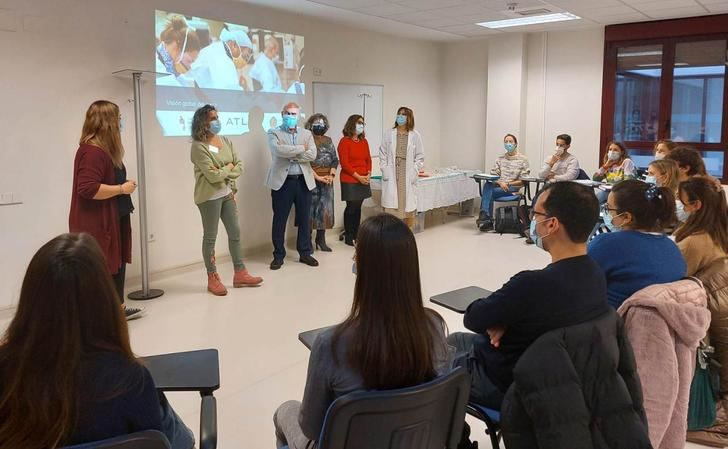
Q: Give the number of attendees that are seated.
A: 11